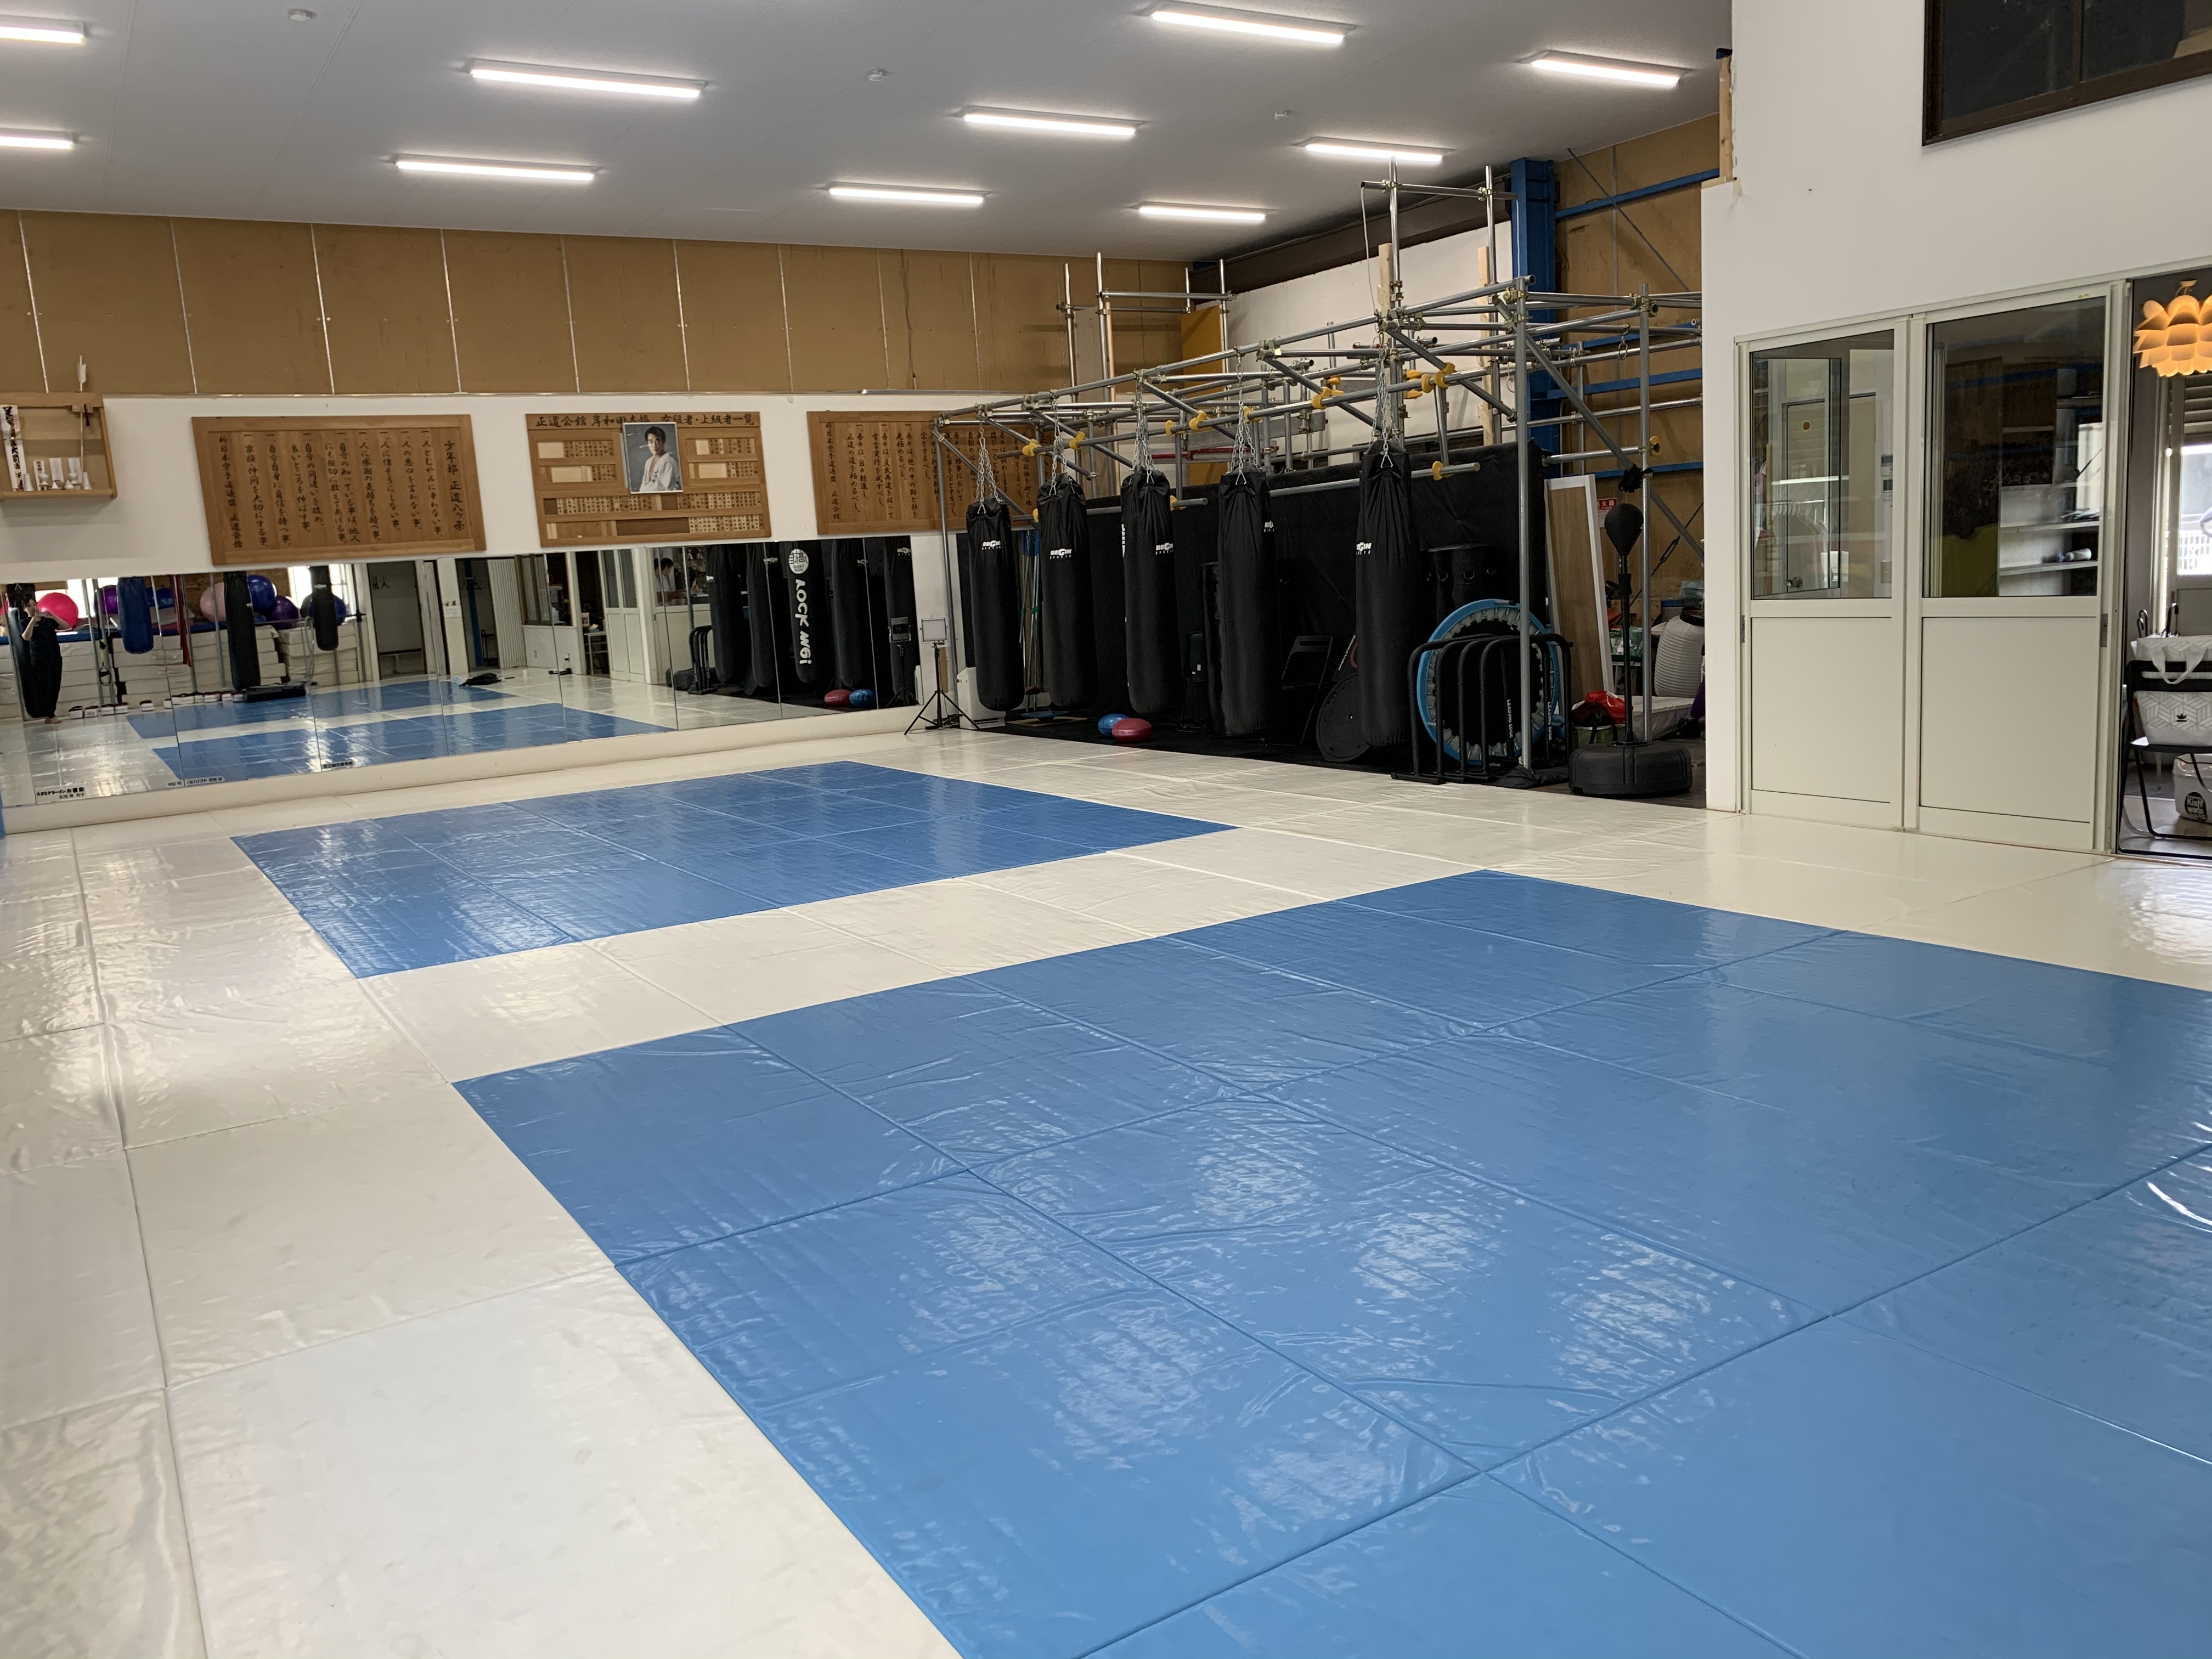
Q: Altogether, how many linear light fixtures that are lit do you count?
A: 10